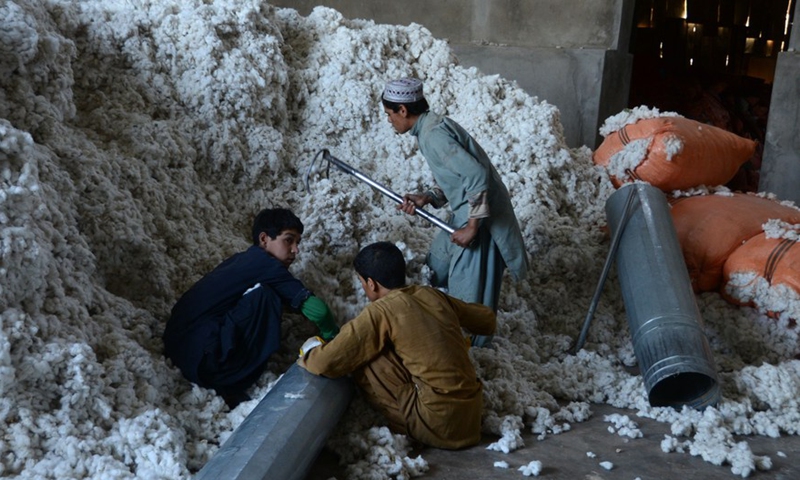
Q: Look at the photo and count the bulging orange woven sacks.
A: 3